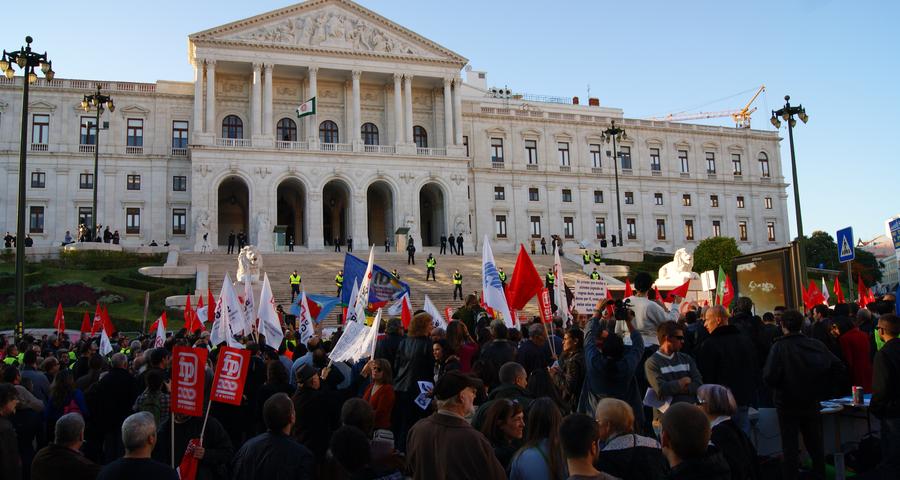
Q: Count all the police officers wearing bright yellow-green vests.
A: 10